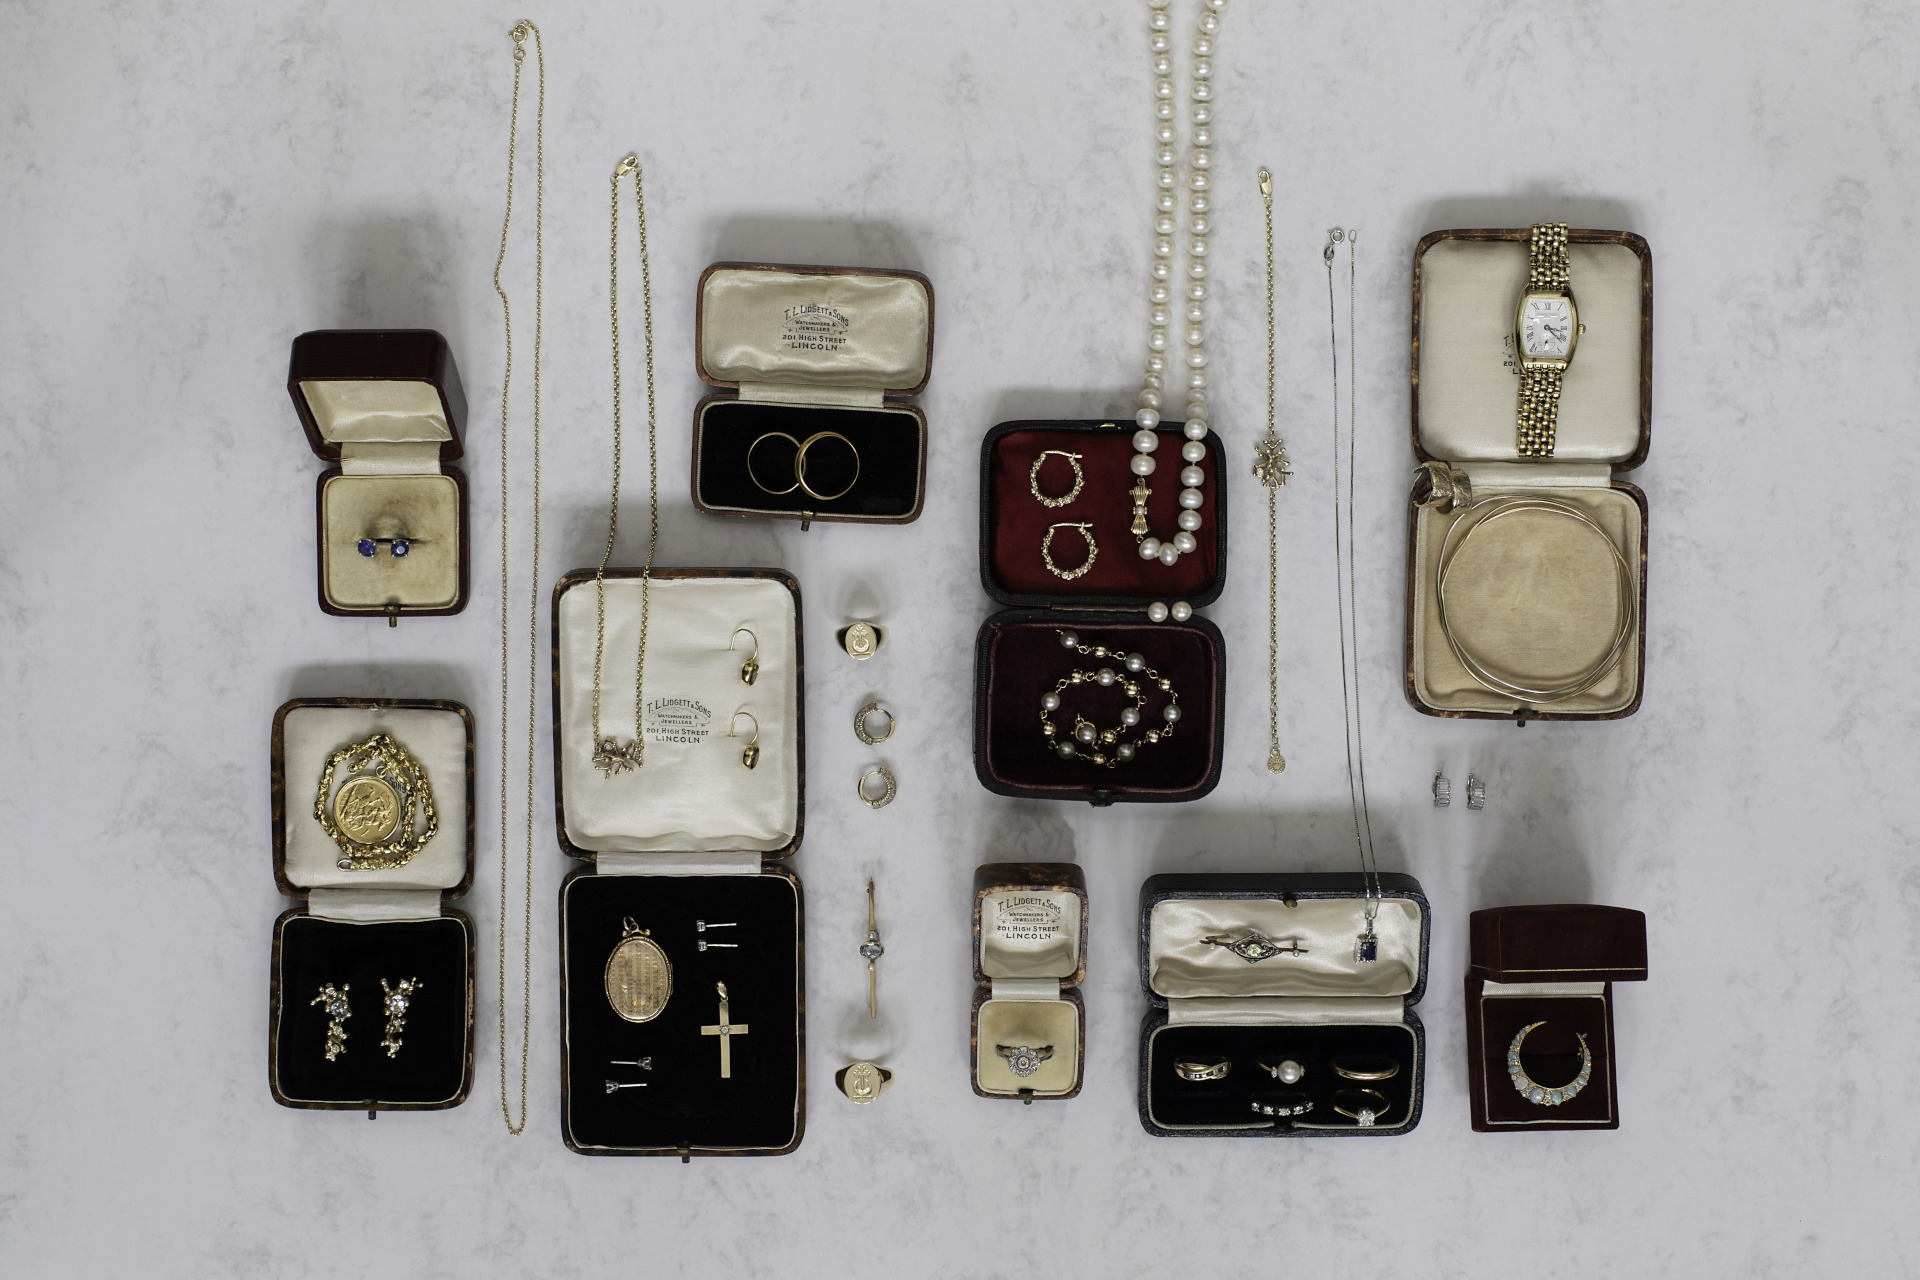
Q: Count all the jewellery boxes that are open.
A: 9